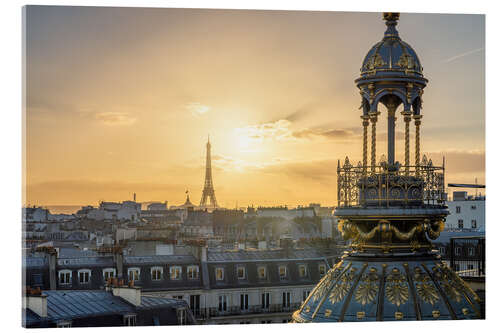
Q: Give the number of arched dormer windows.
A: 7